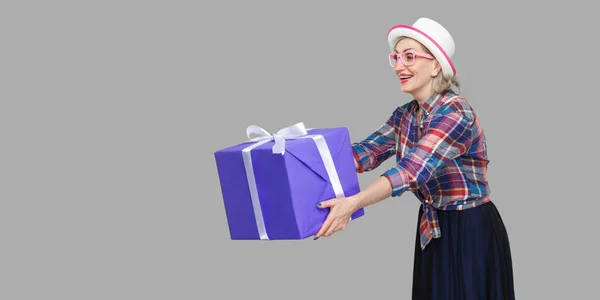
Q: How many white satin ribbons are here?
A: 1